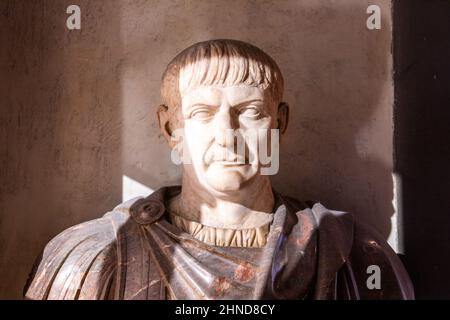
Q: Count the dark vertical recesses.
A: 1